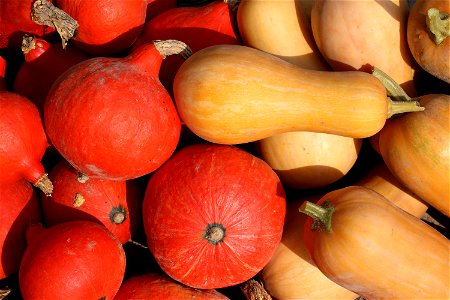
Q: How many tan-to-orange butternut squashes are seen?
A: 9